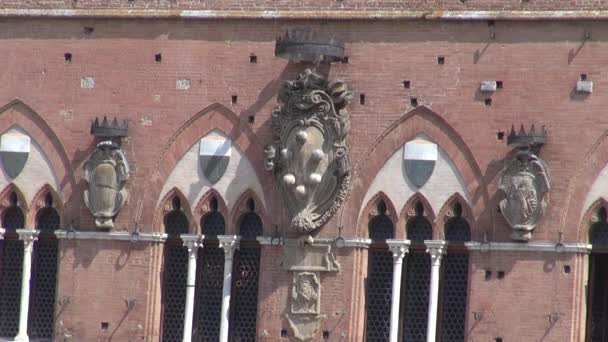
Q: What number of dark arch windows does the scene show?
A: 9